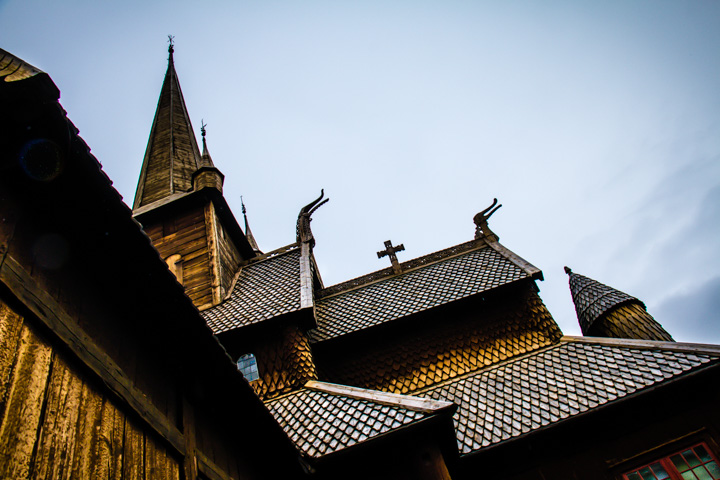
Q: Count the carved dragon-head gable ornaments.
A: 2